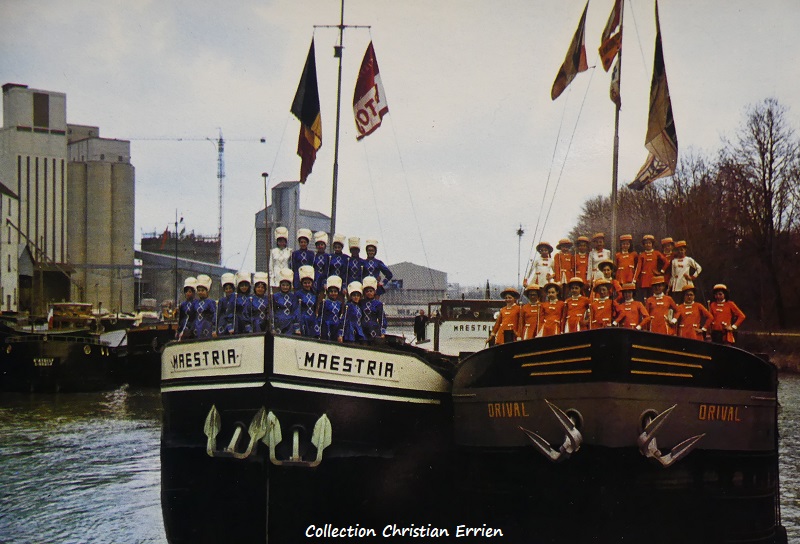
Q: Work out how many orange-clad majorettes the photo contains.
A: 15